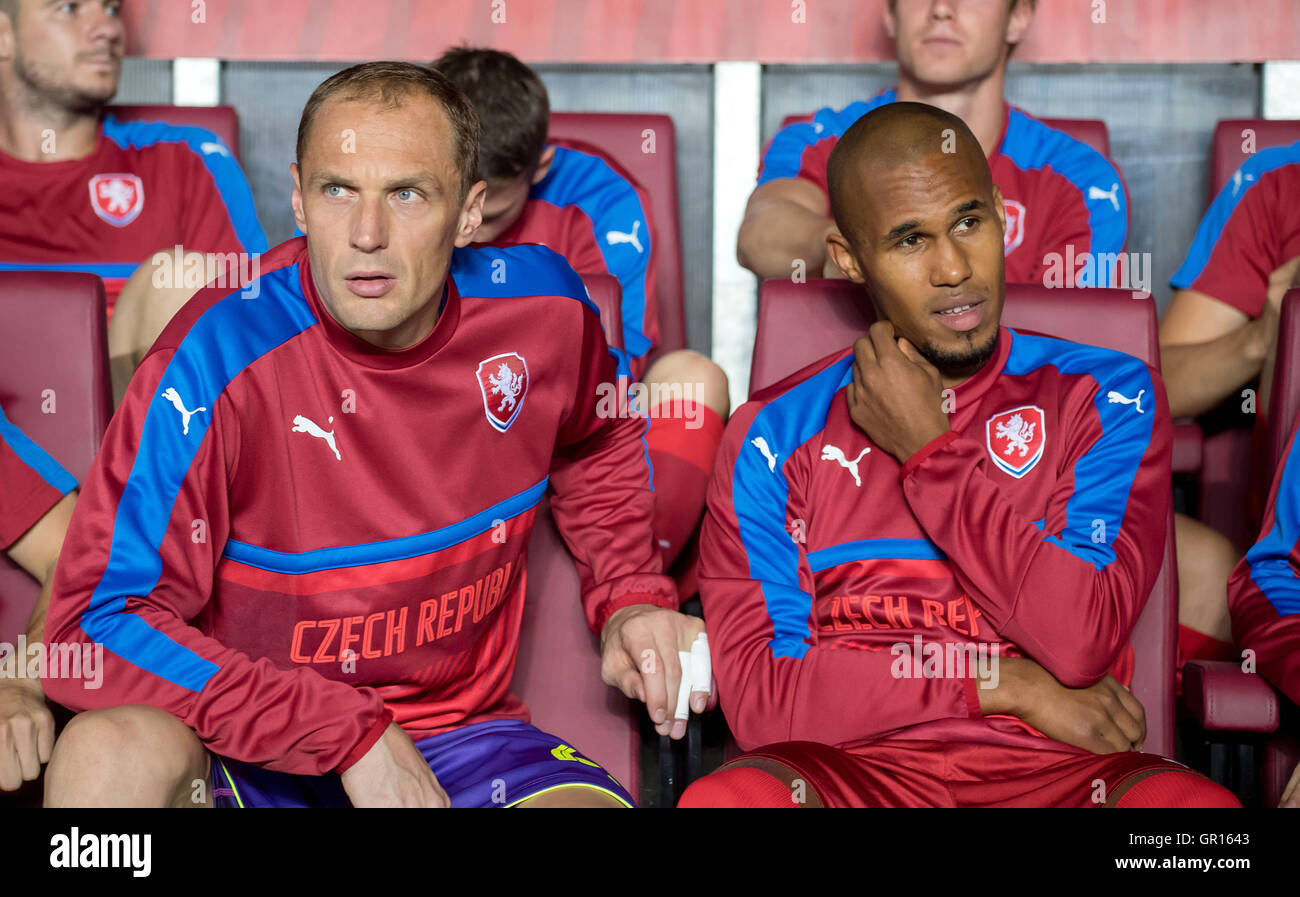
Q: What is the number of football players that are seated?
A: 8